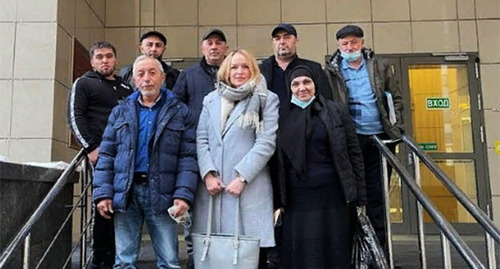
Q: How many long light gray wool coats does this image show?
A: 1